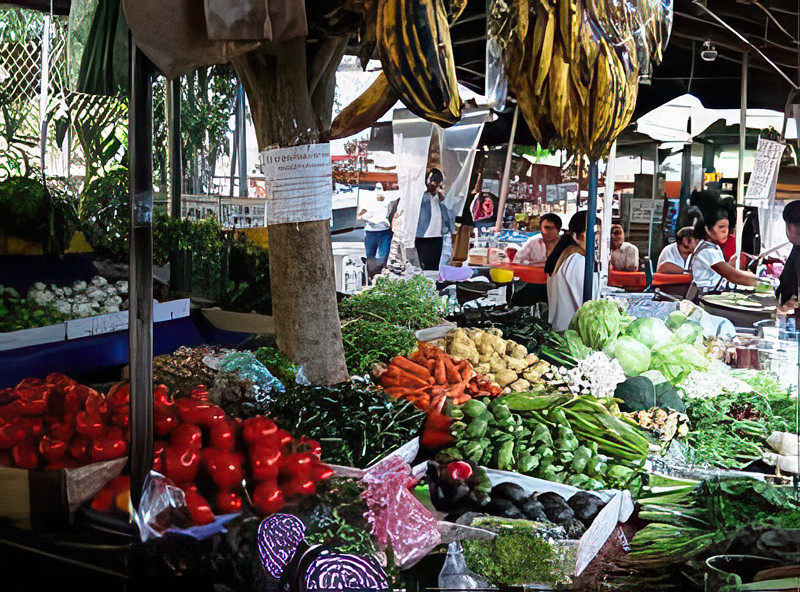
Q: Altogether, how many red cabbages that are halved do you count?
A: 2